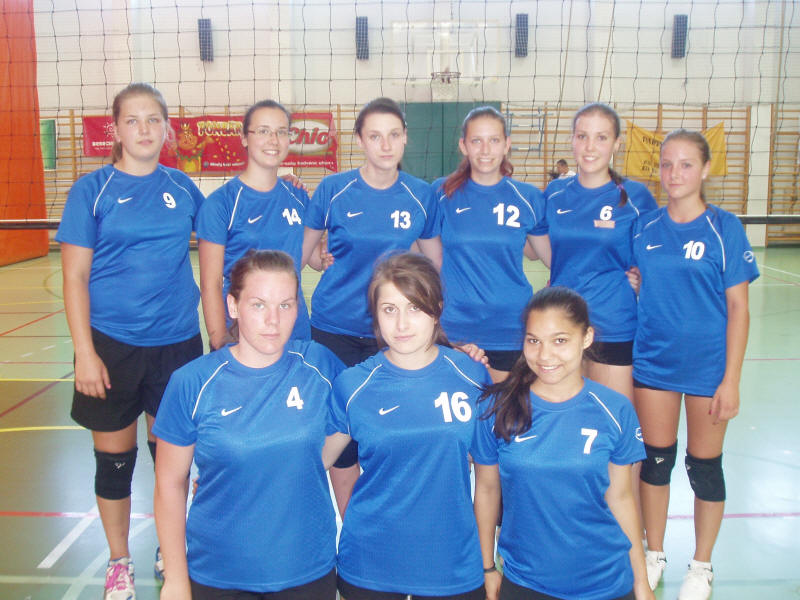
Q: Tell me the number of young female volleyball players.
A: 9